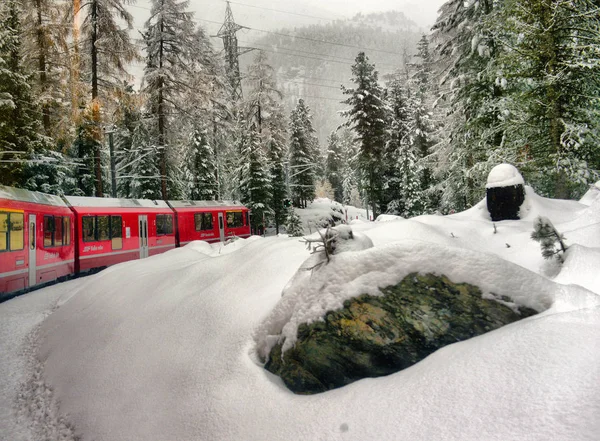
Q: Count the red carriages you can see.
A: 3